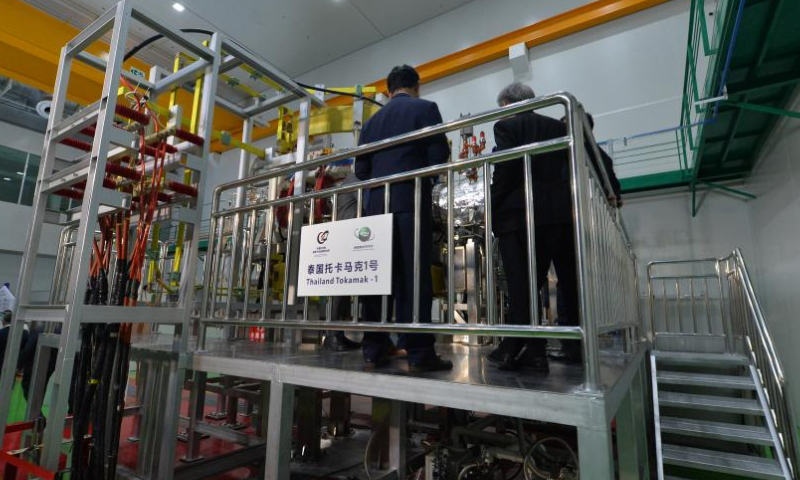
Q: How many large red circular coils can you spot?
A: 2